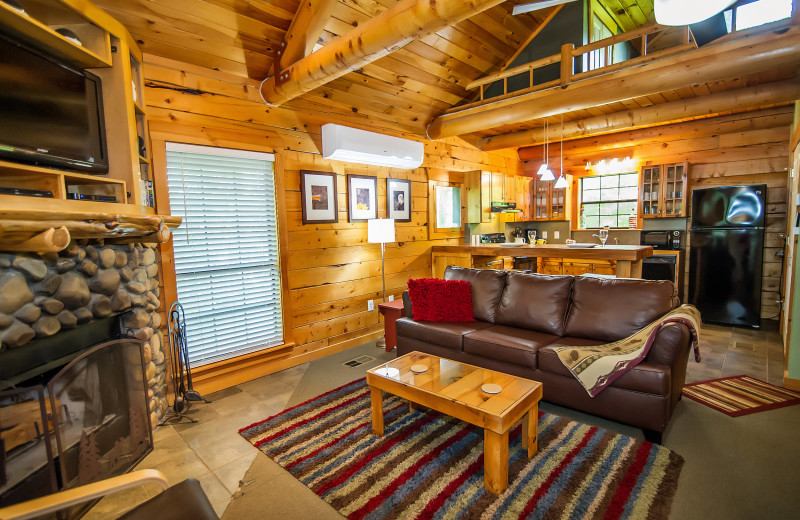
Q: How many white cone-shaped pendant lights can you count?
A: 3